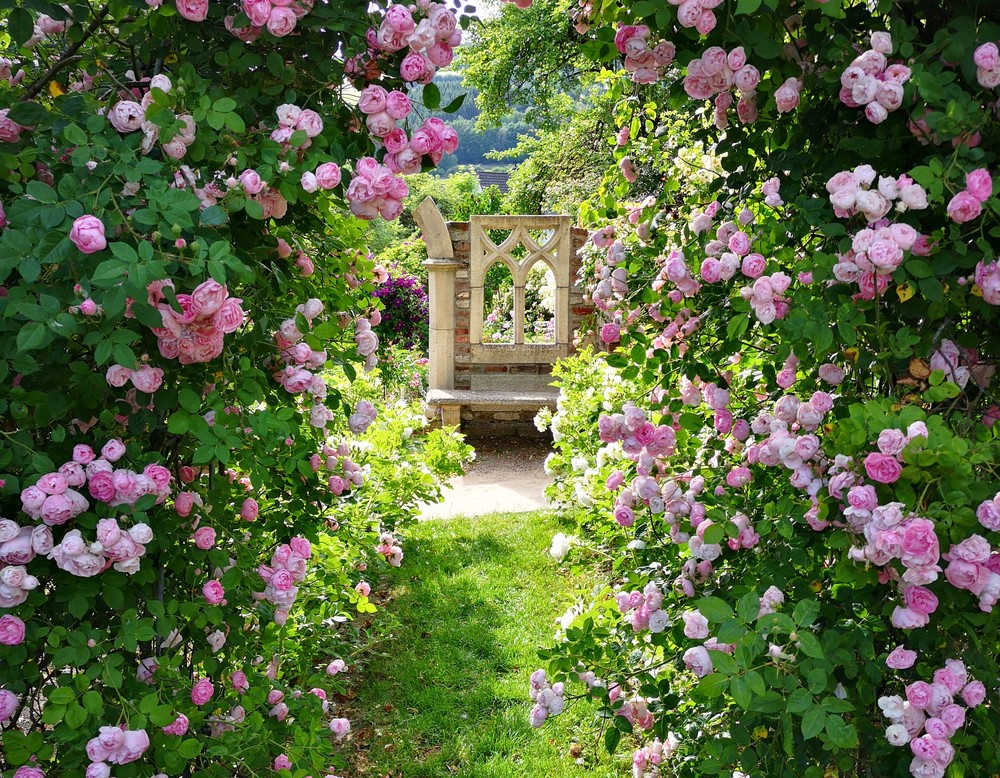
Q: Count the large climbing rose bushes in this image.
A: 2